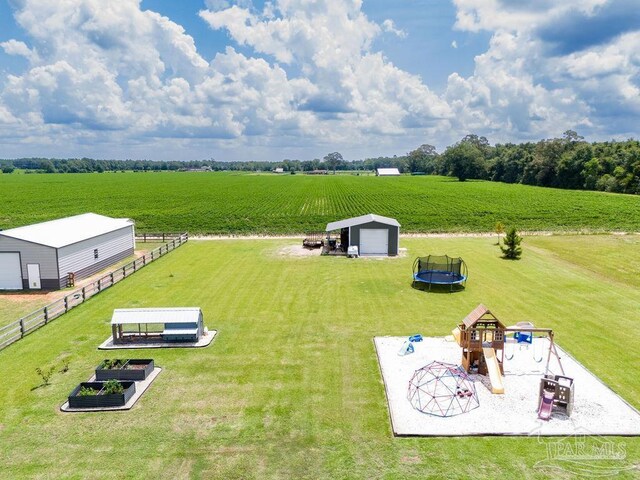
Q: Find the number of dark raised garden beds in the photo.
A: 2